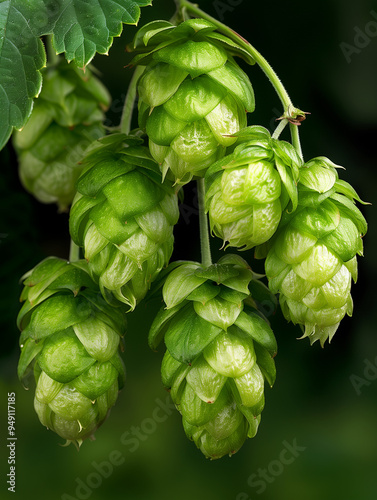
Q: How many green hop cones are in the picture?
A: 7